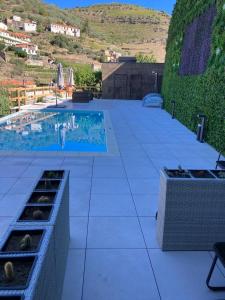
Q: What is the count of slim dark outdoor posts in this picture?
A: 2